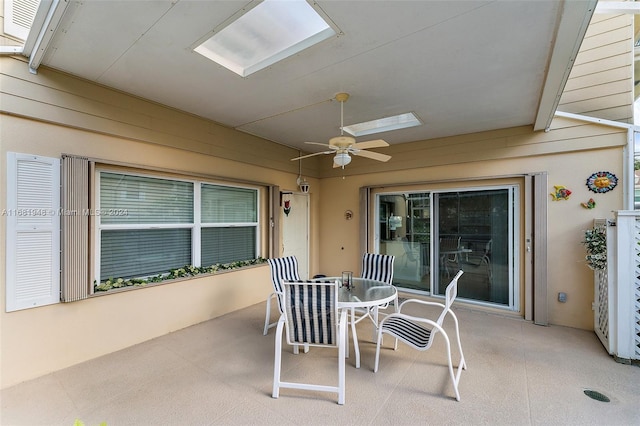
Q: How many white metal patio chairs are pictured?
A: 4